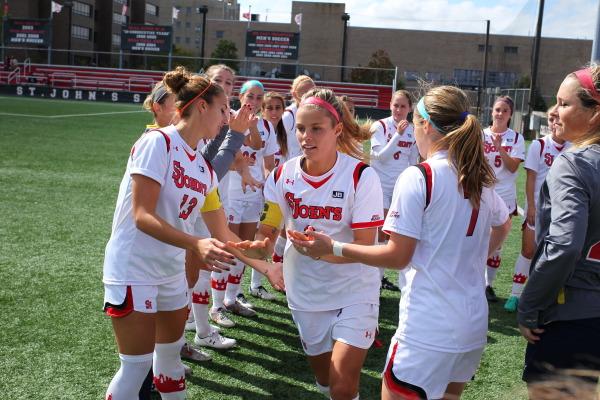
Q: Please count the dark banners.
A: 3